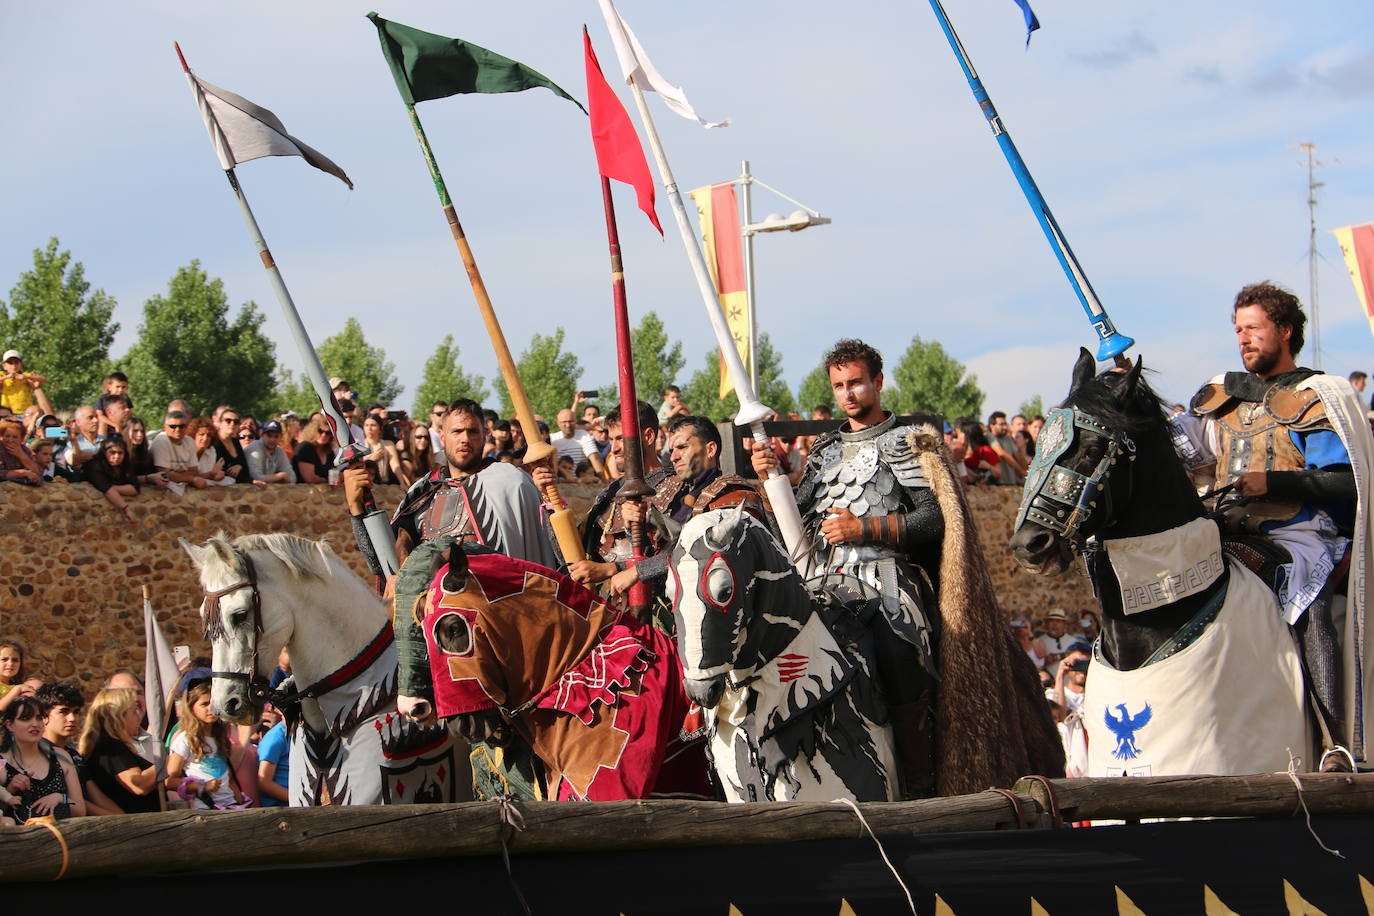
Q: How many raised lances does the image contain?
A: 5